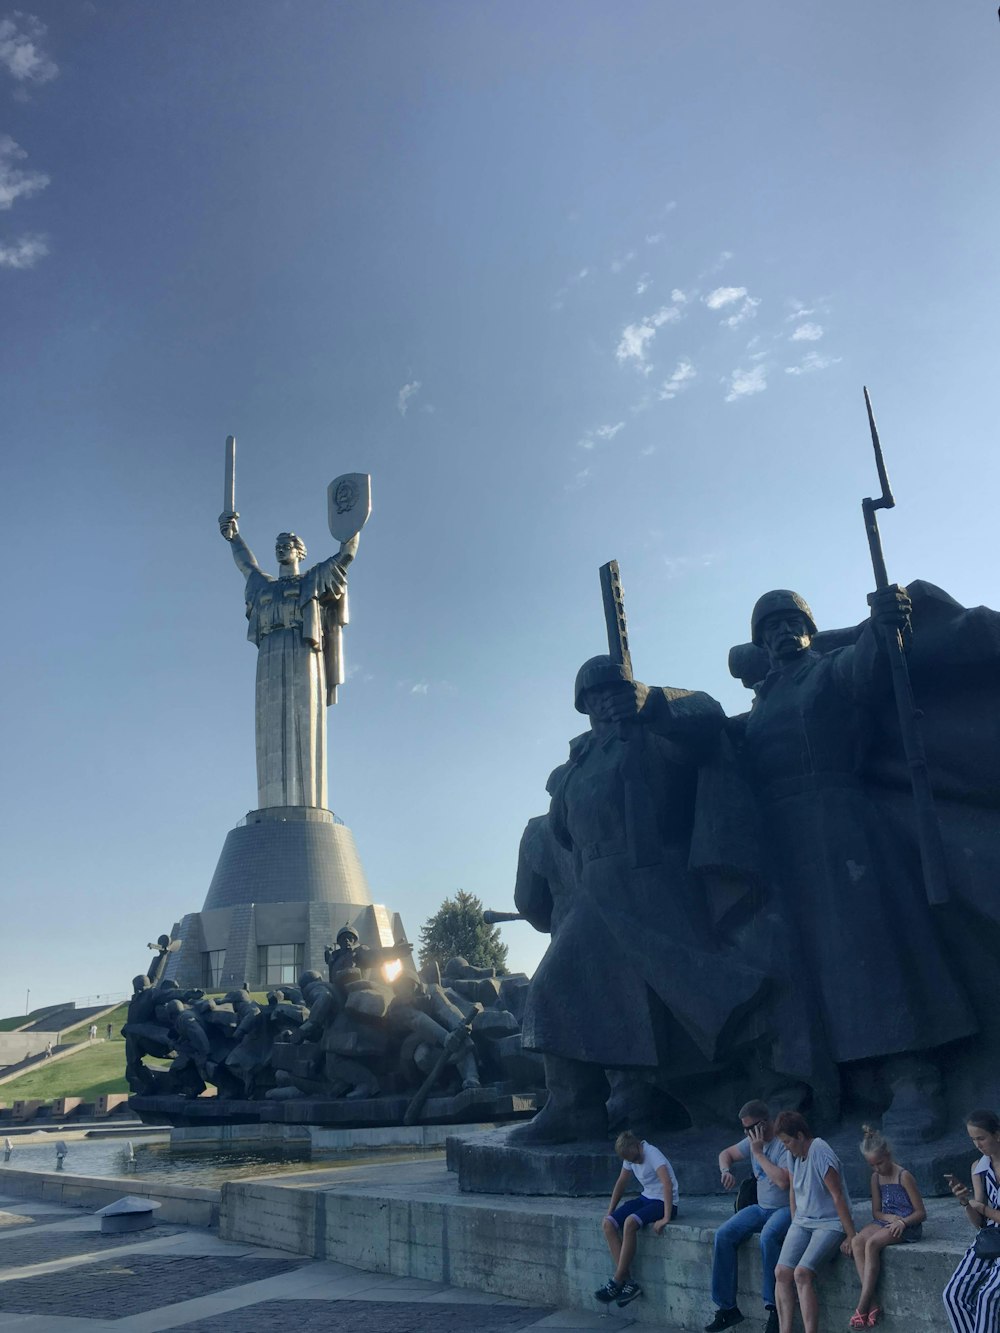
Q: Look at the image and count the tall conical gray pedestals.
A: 1